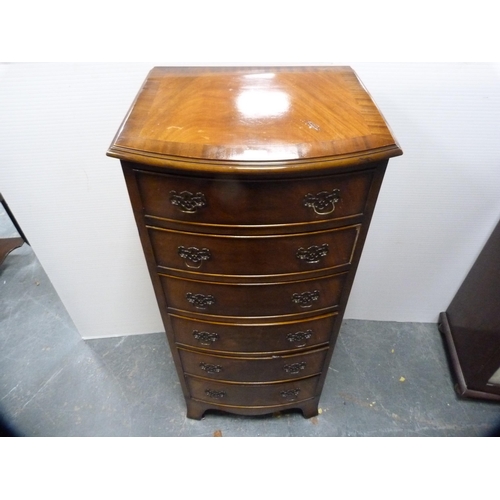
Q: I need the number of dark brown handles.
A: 12